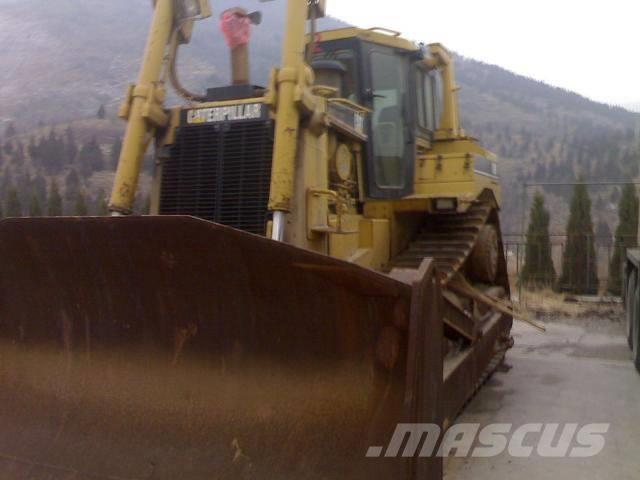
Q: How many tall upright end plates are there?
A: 1